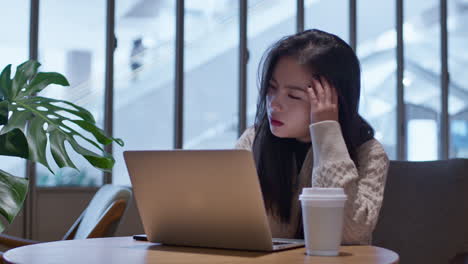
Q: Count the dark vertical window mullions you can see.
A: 8